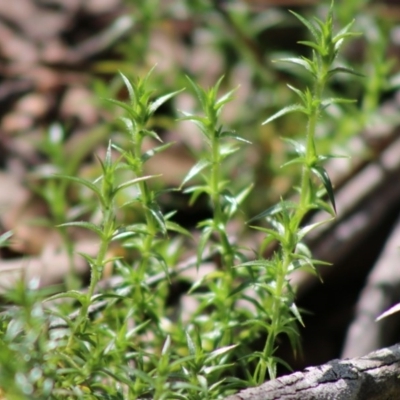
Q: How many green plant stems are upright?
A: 4